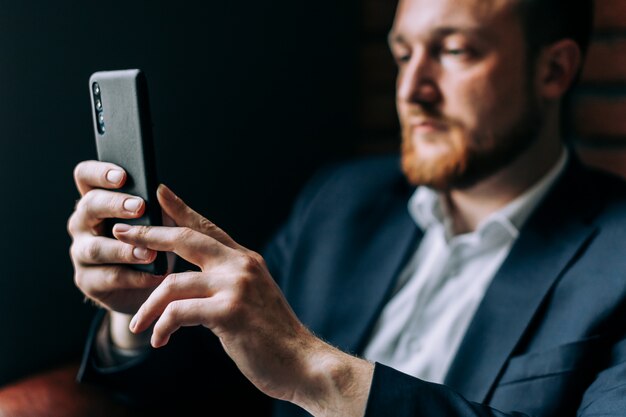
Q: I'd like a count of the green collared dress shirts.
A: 0